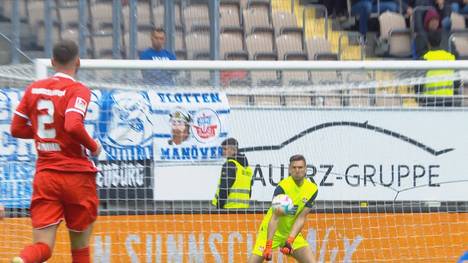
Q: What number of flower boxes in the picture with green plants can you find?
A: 0